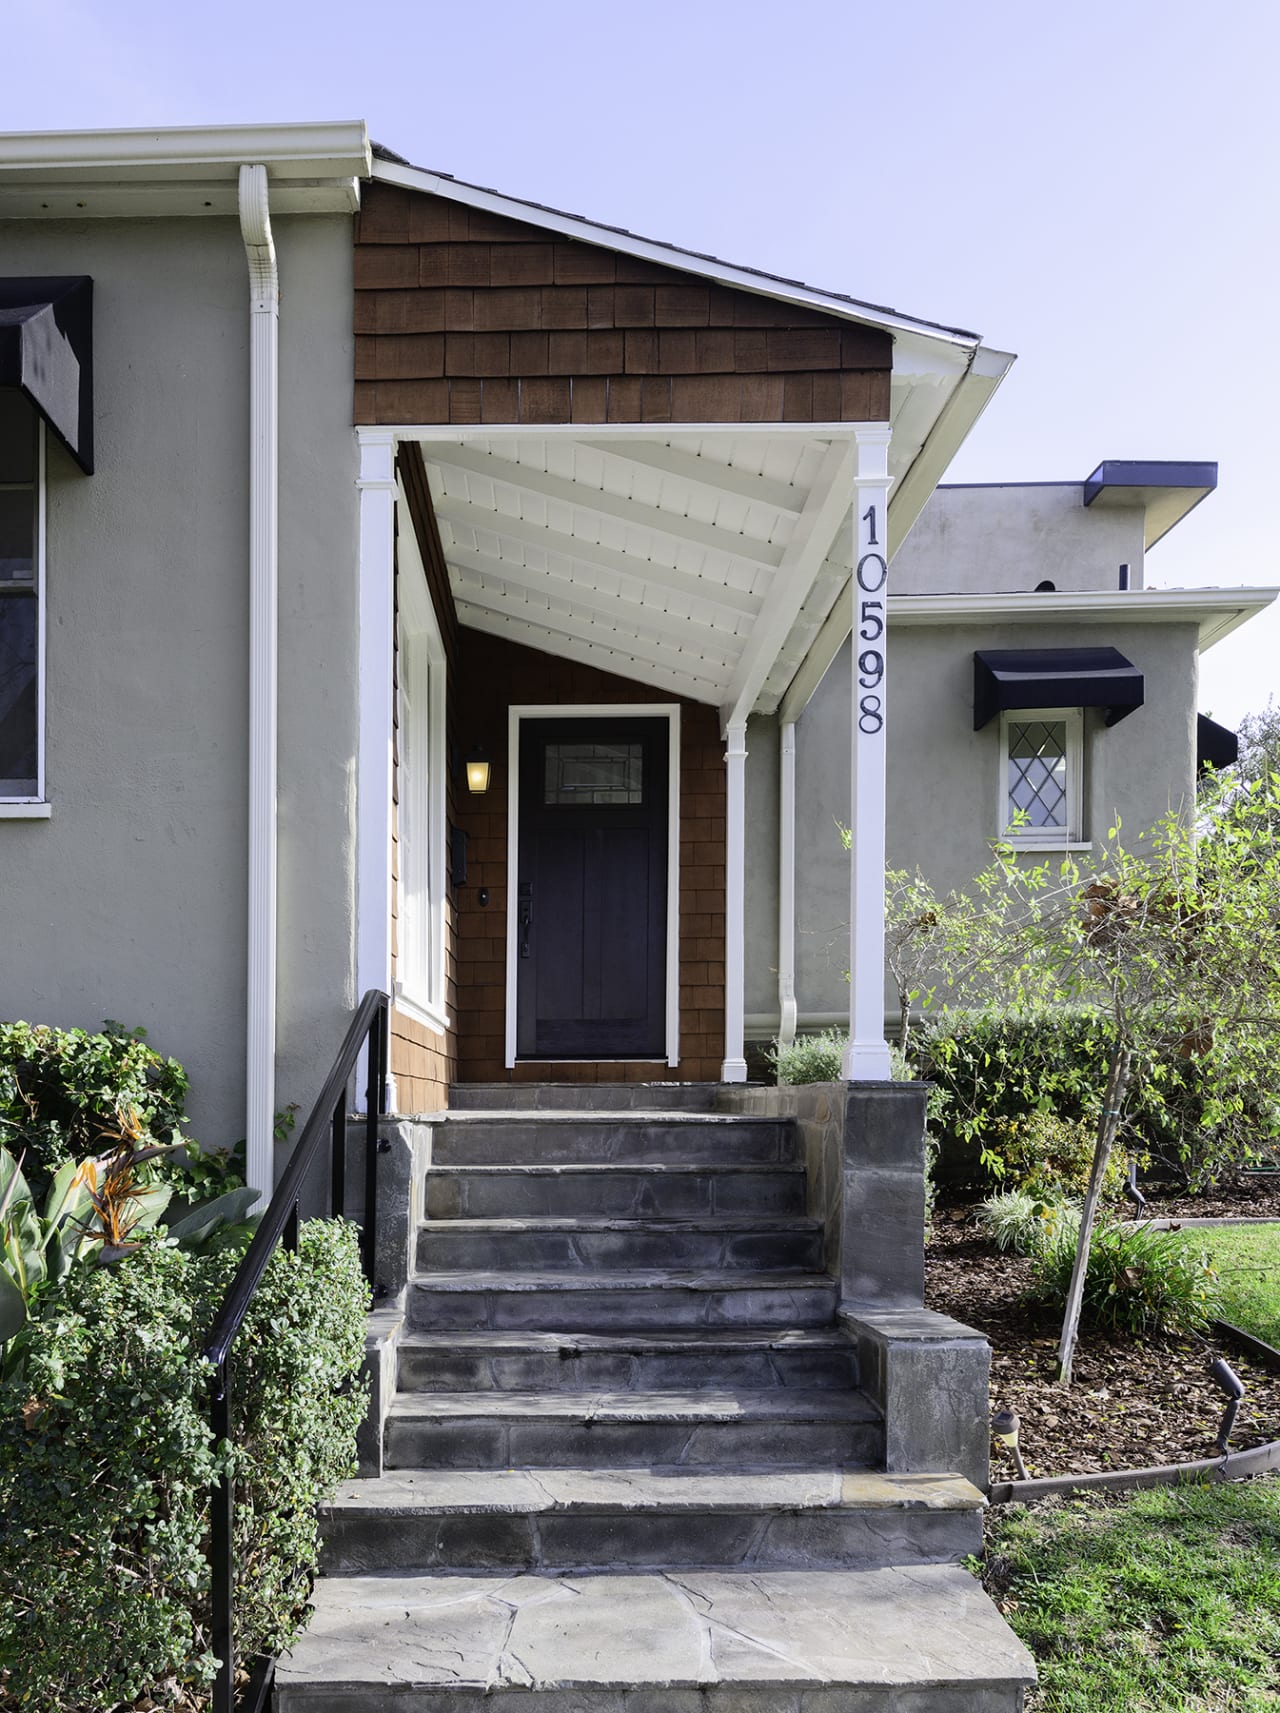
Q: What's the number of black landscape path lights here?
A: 2